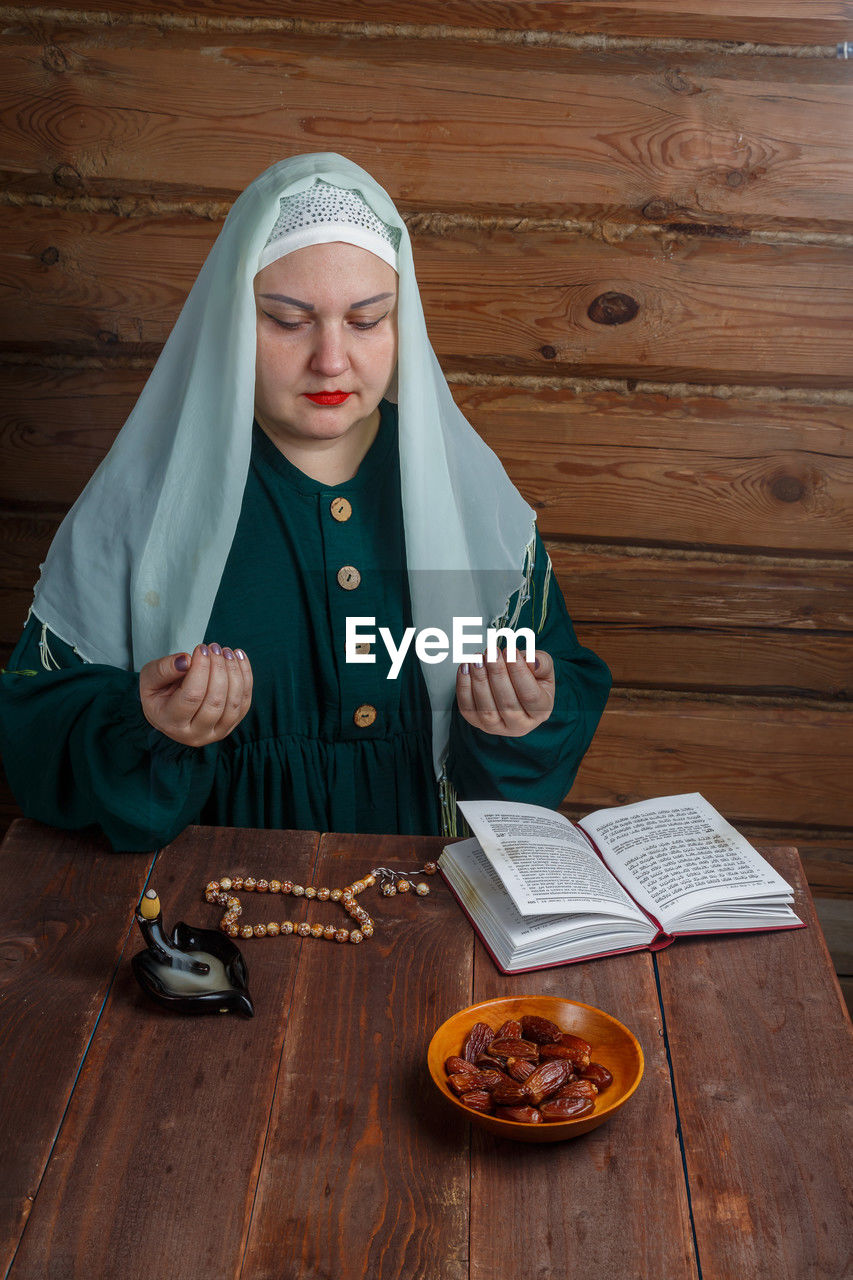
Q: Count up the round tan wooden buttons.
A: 4